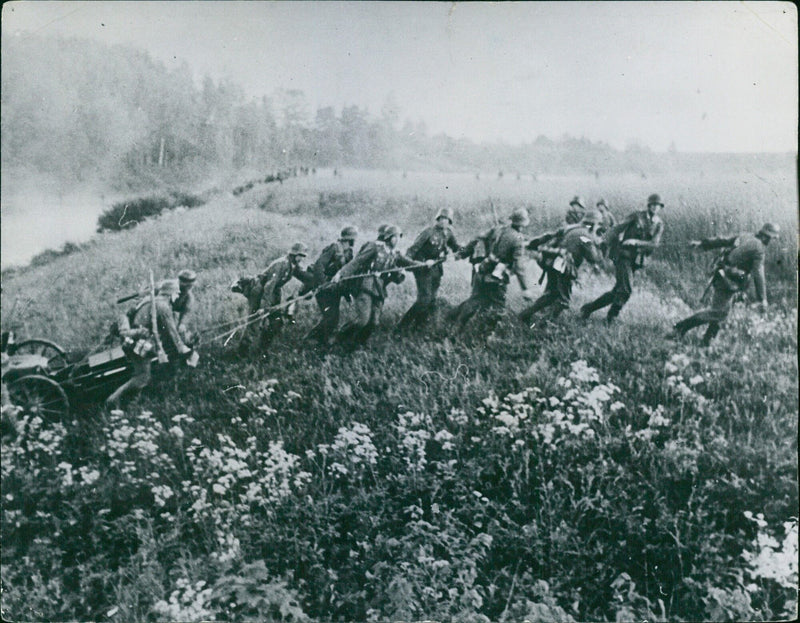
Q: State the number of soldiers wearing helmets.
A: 13